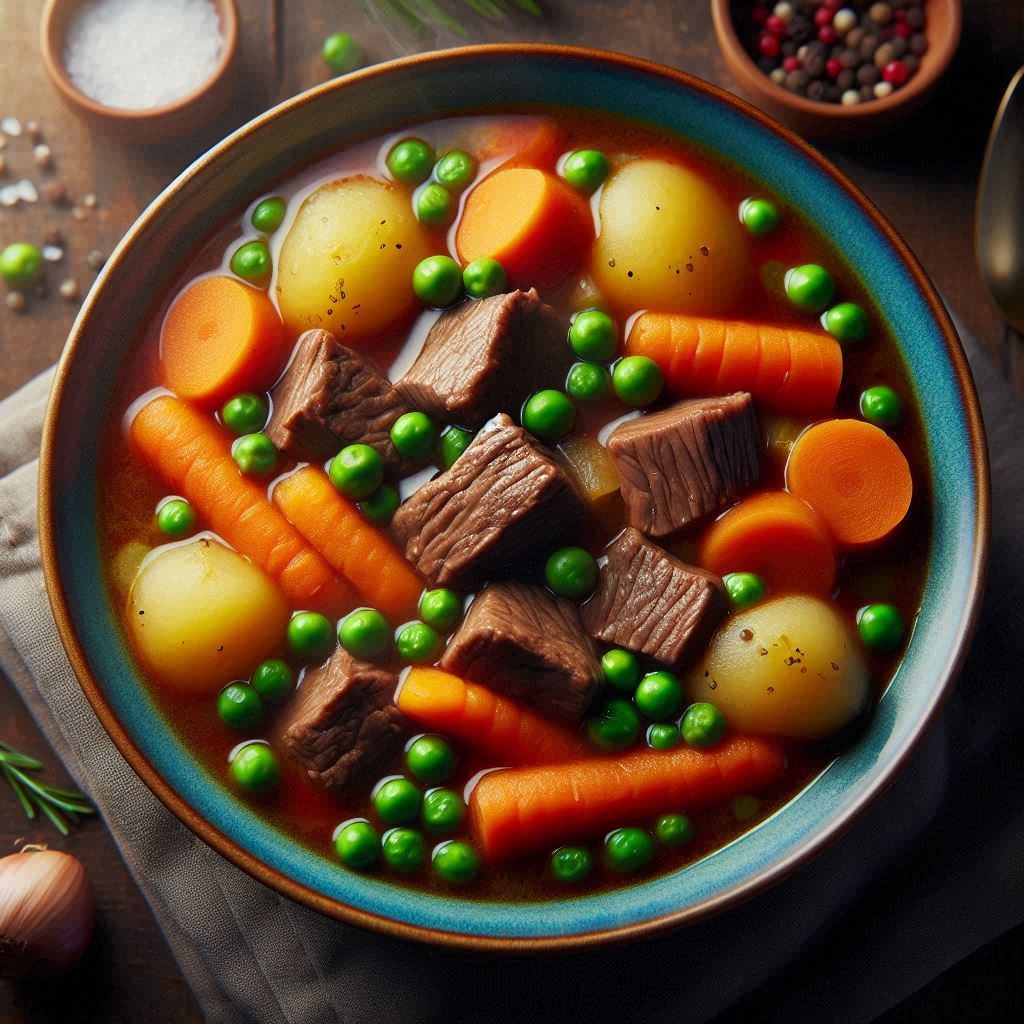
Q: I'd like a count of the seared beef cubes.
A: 7